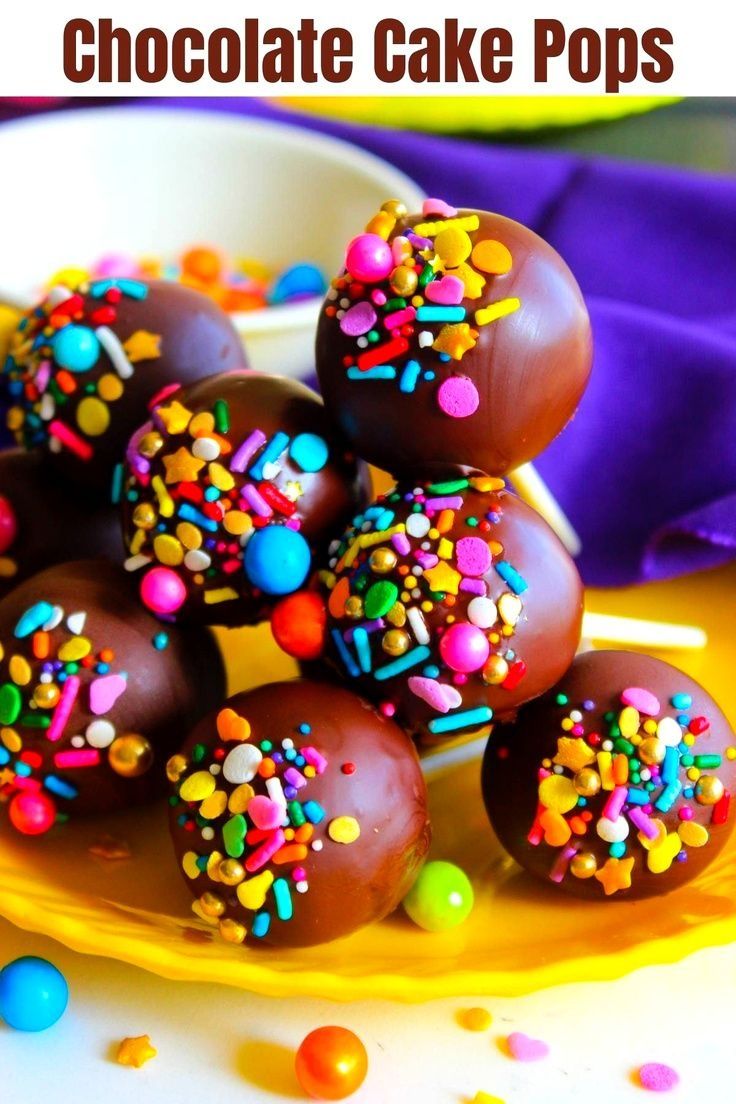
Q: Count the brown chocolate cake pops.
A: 8